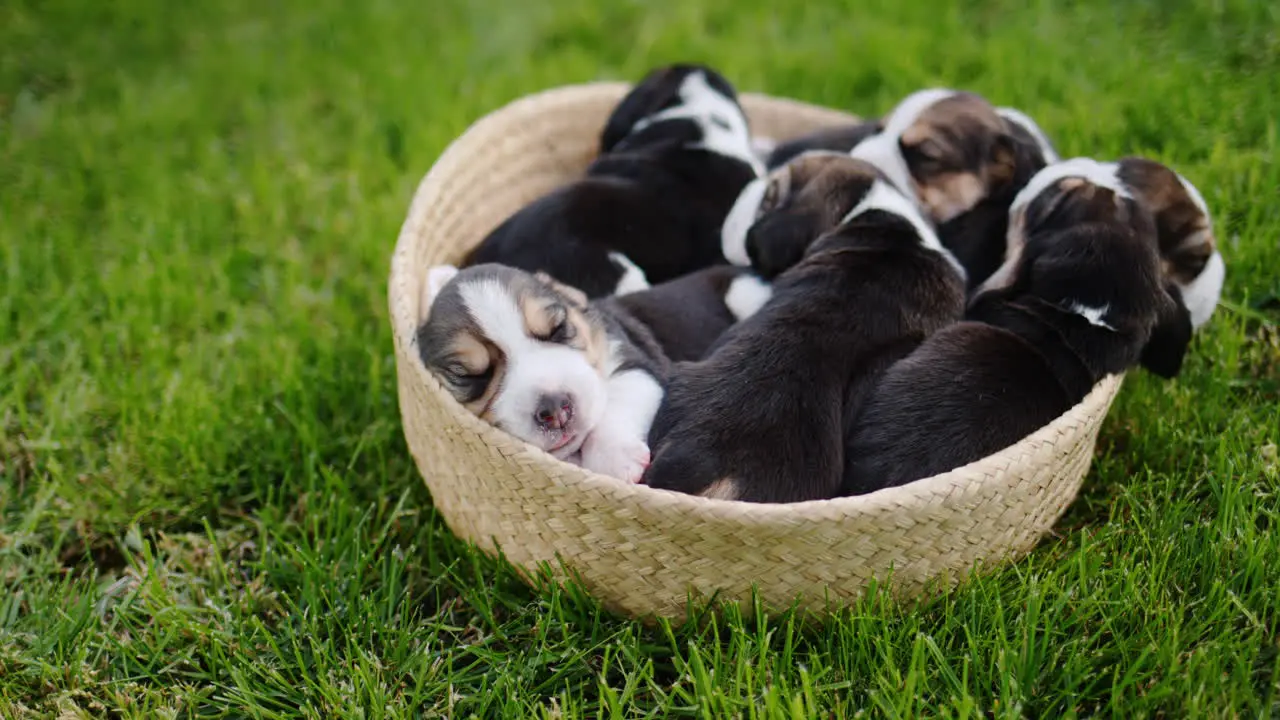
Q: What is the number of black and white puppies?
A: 6